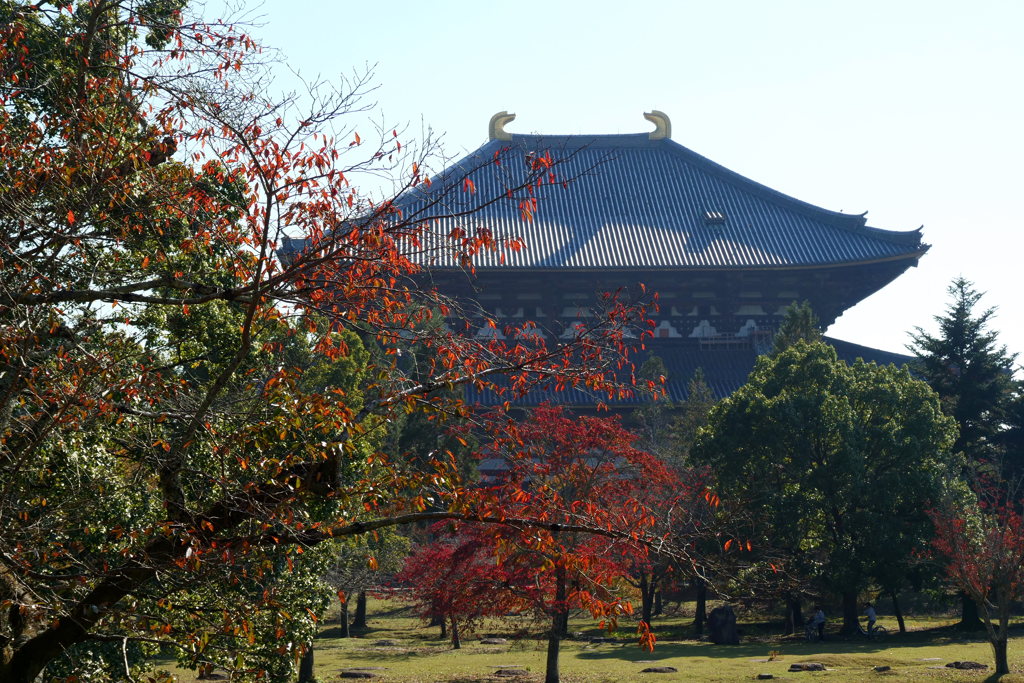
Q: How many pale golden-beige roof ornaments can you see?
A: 2